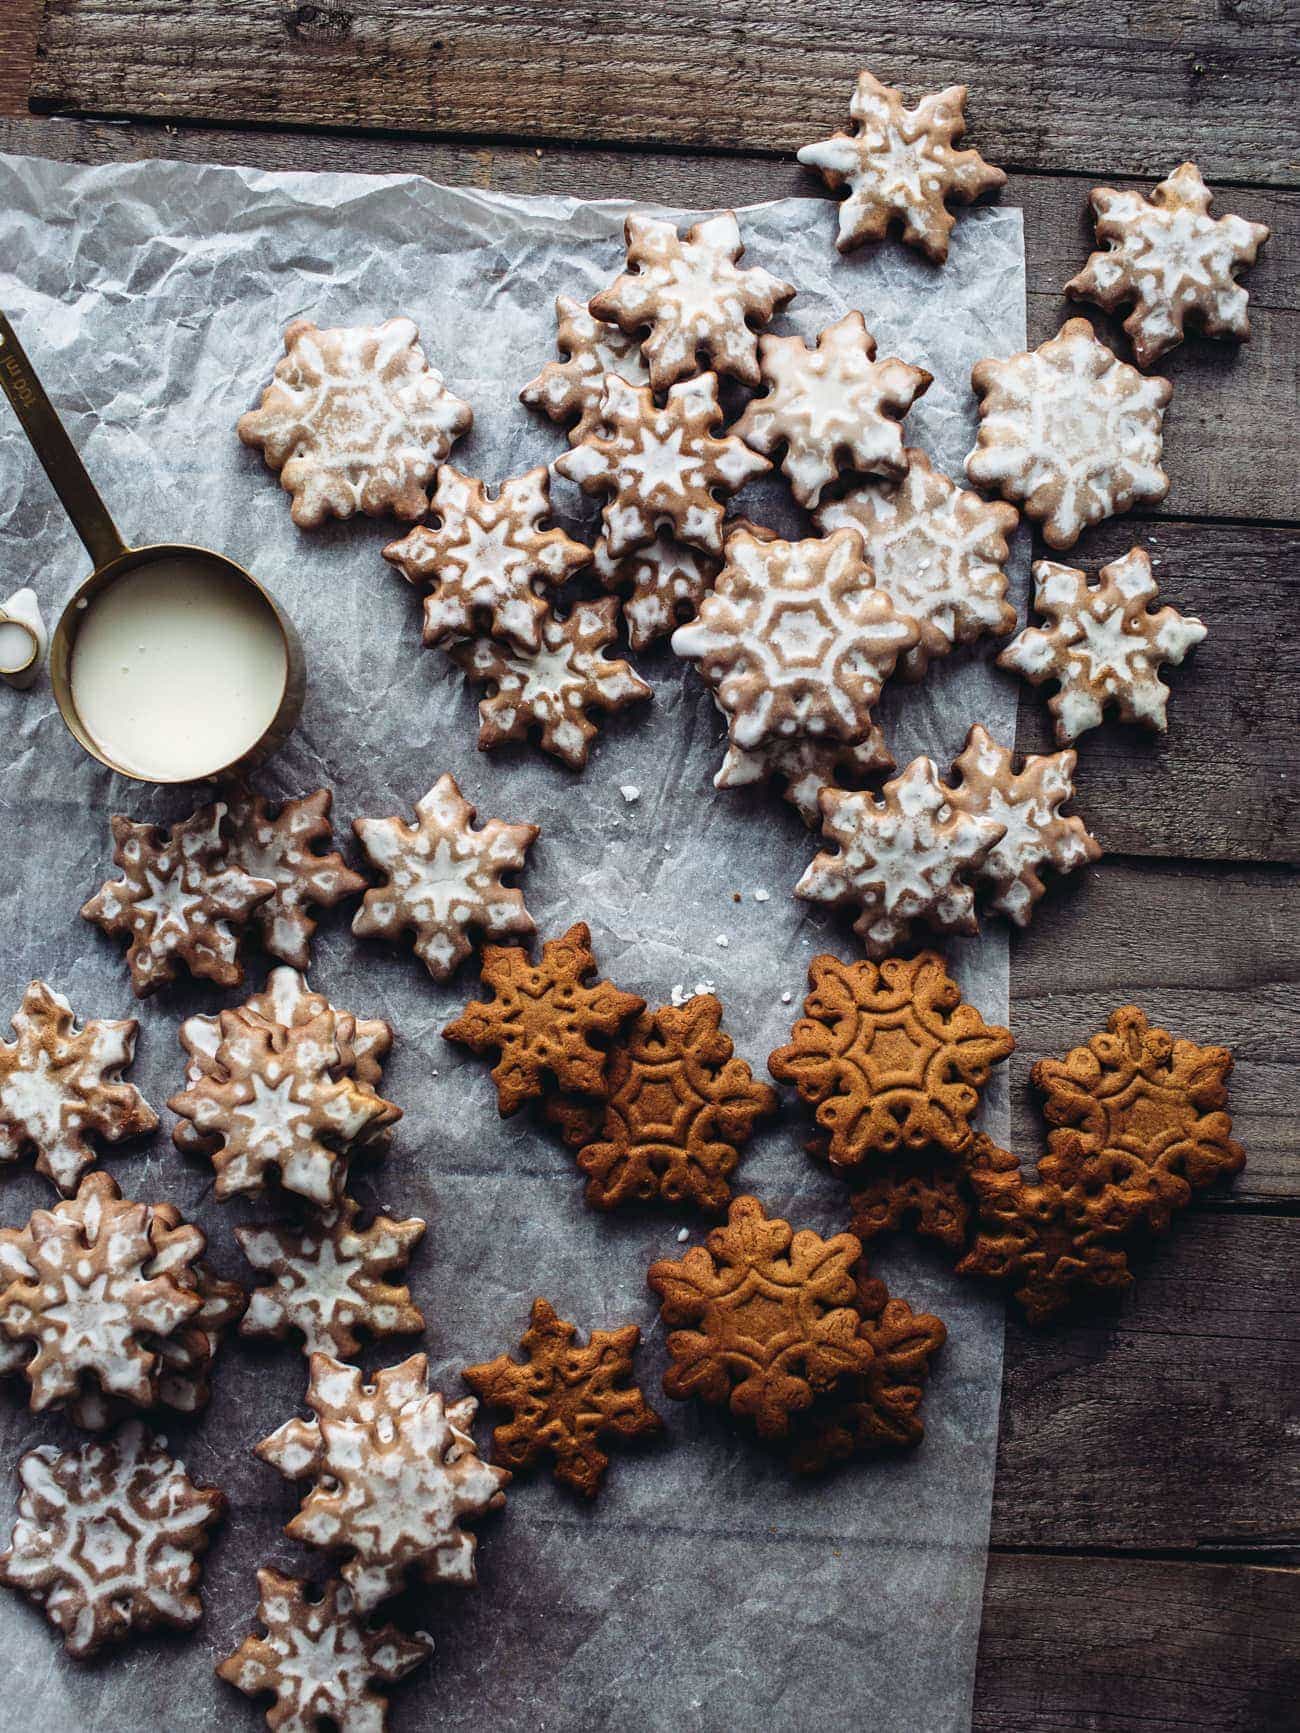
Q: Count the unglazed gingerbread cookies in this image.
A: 9